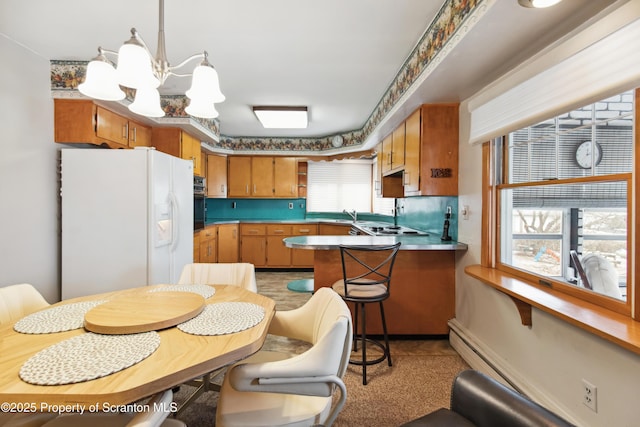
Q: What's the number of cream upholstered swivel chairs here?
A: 4